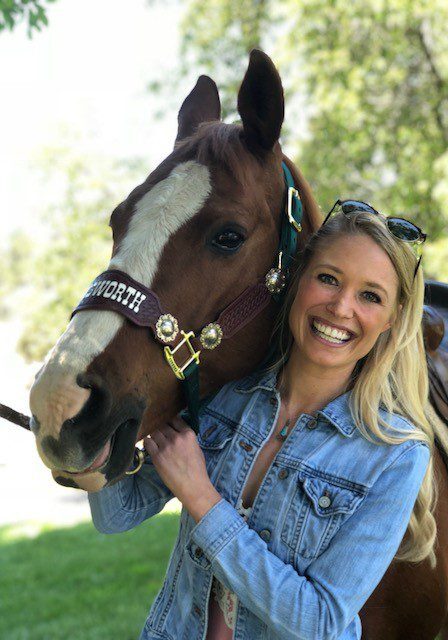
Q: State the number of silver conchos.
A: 3